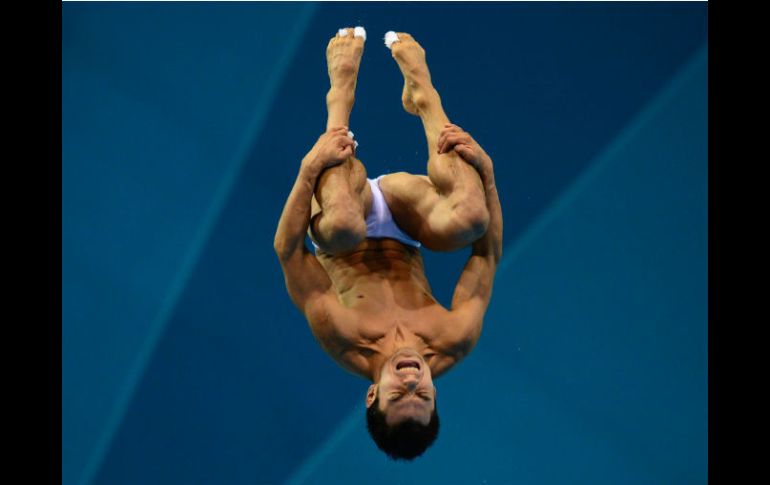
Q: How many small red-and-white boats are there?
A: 0